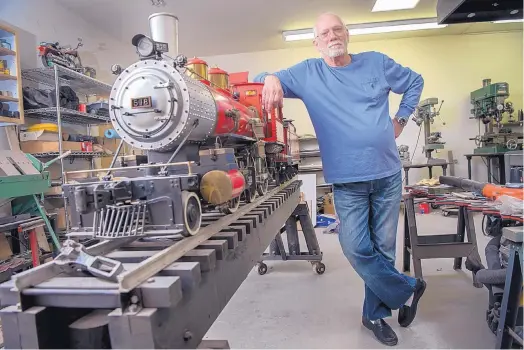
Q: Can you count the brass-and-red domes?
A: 2